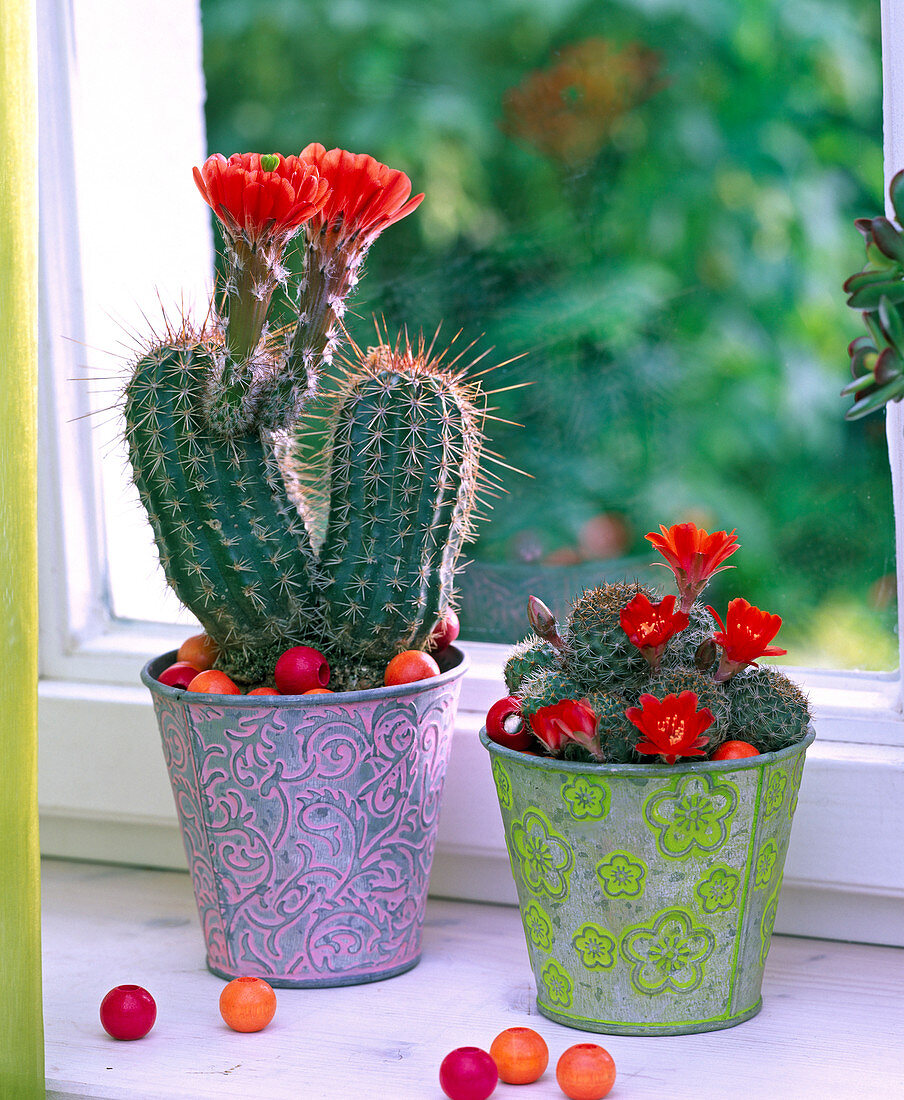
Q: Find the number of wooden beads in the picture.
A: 15